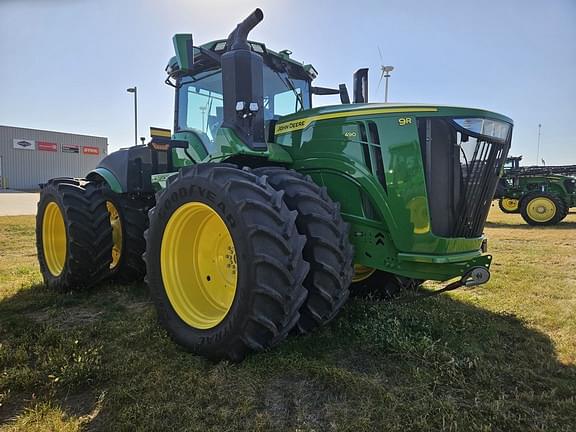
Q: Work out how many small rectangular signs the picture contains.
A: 4